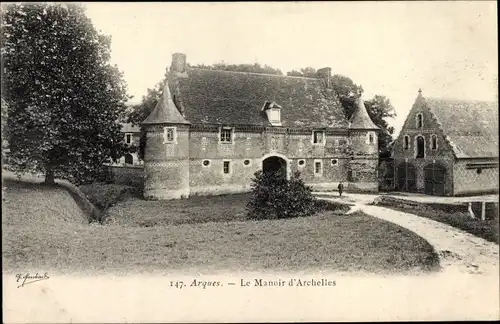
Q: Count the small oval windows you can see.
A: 4